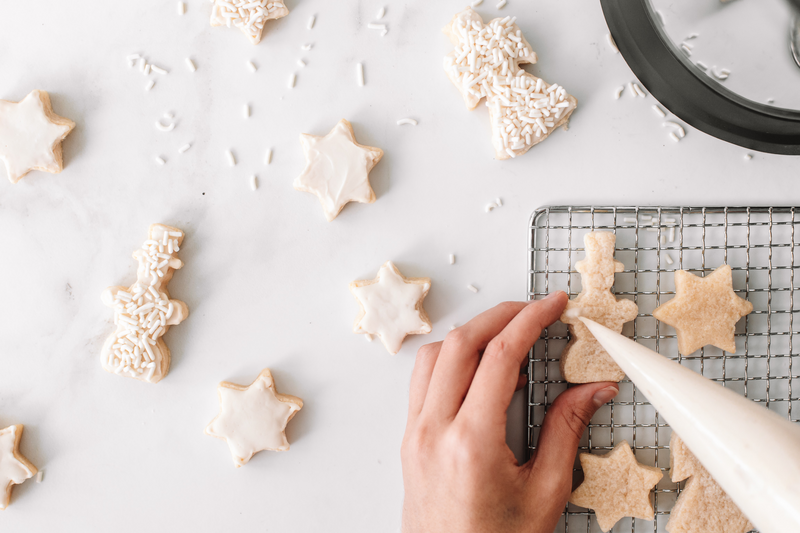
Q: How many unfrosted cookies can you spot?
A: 4